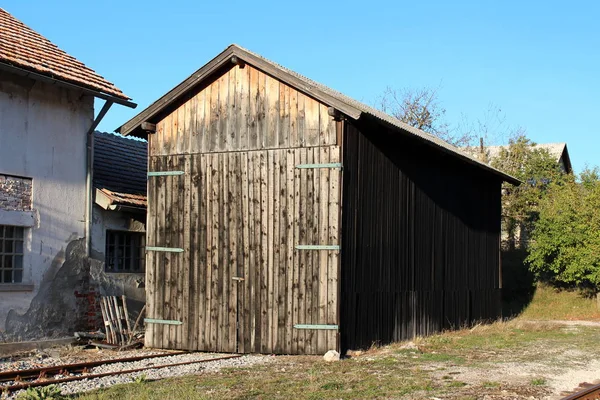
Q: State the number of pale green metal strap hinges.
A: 6